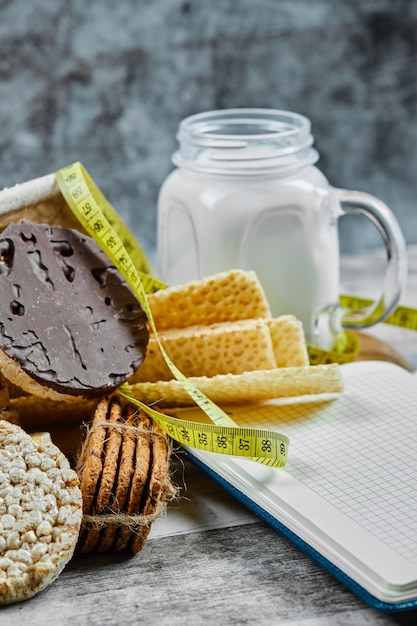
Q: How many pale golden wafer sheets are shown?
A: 4